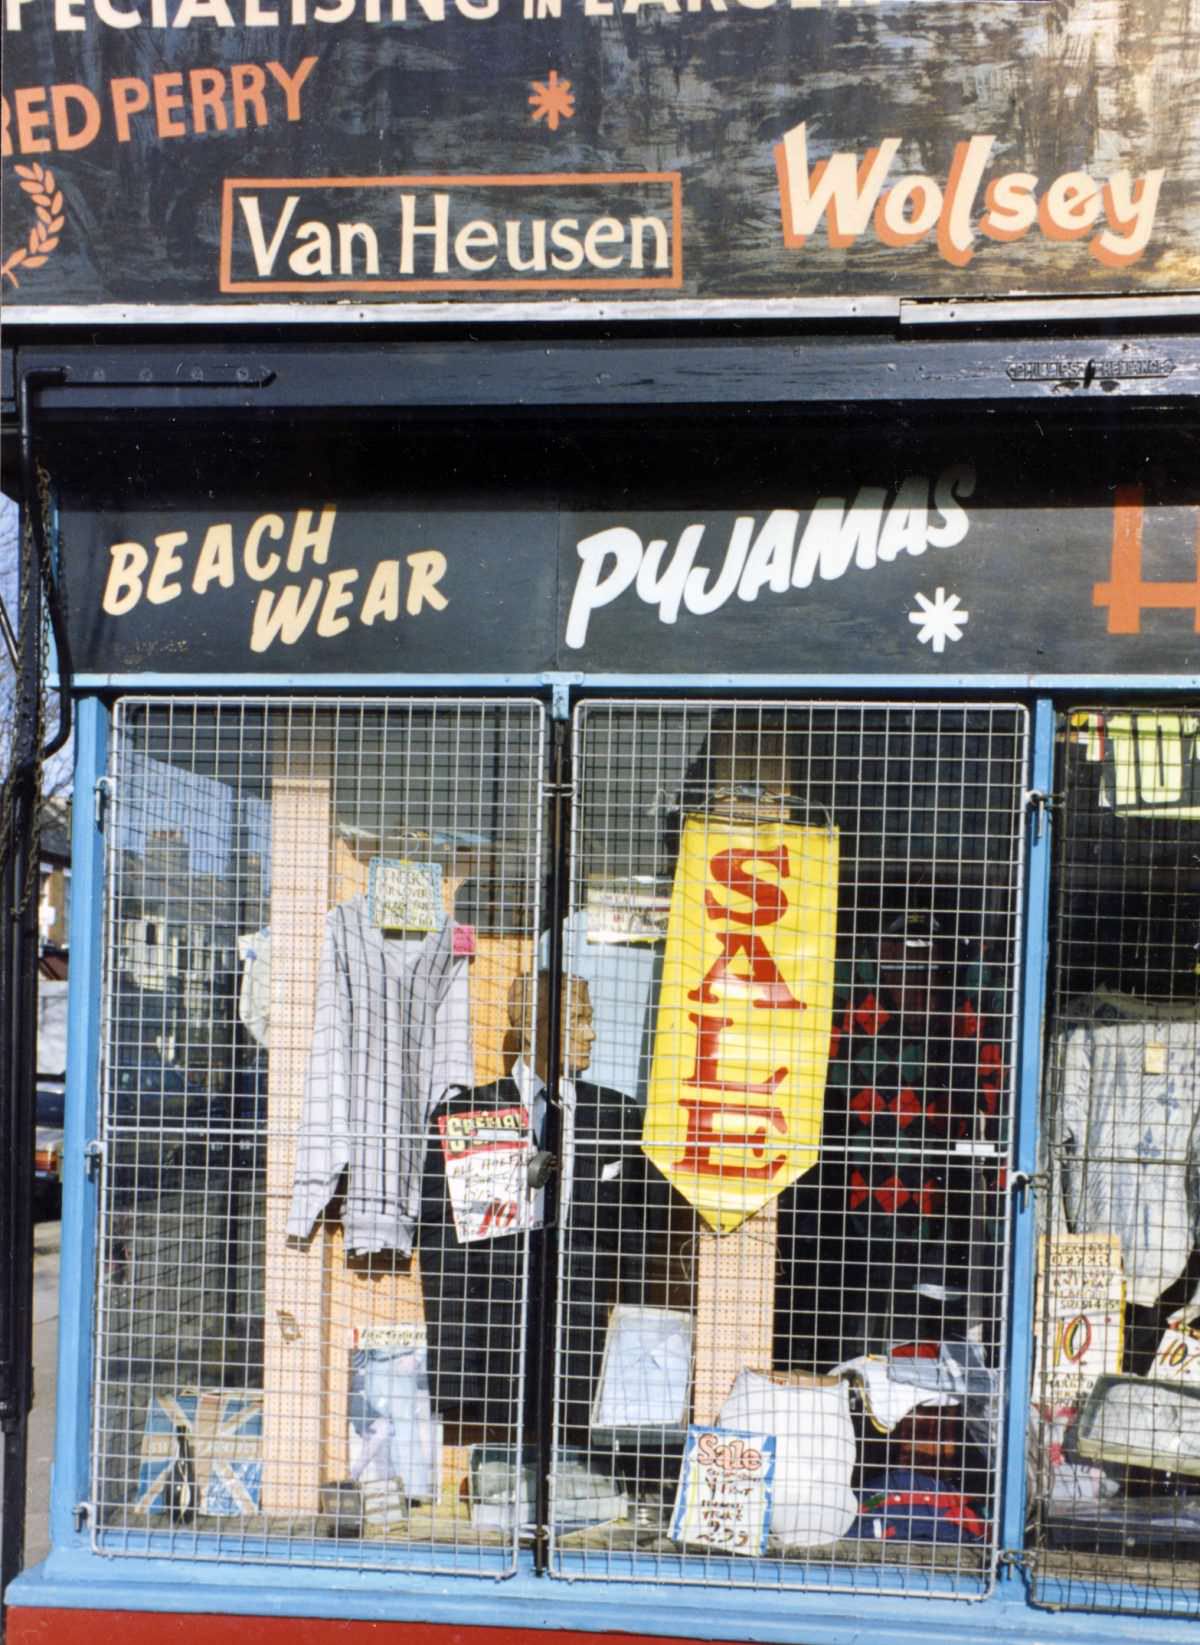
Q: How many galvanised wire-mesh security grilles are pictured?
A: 3